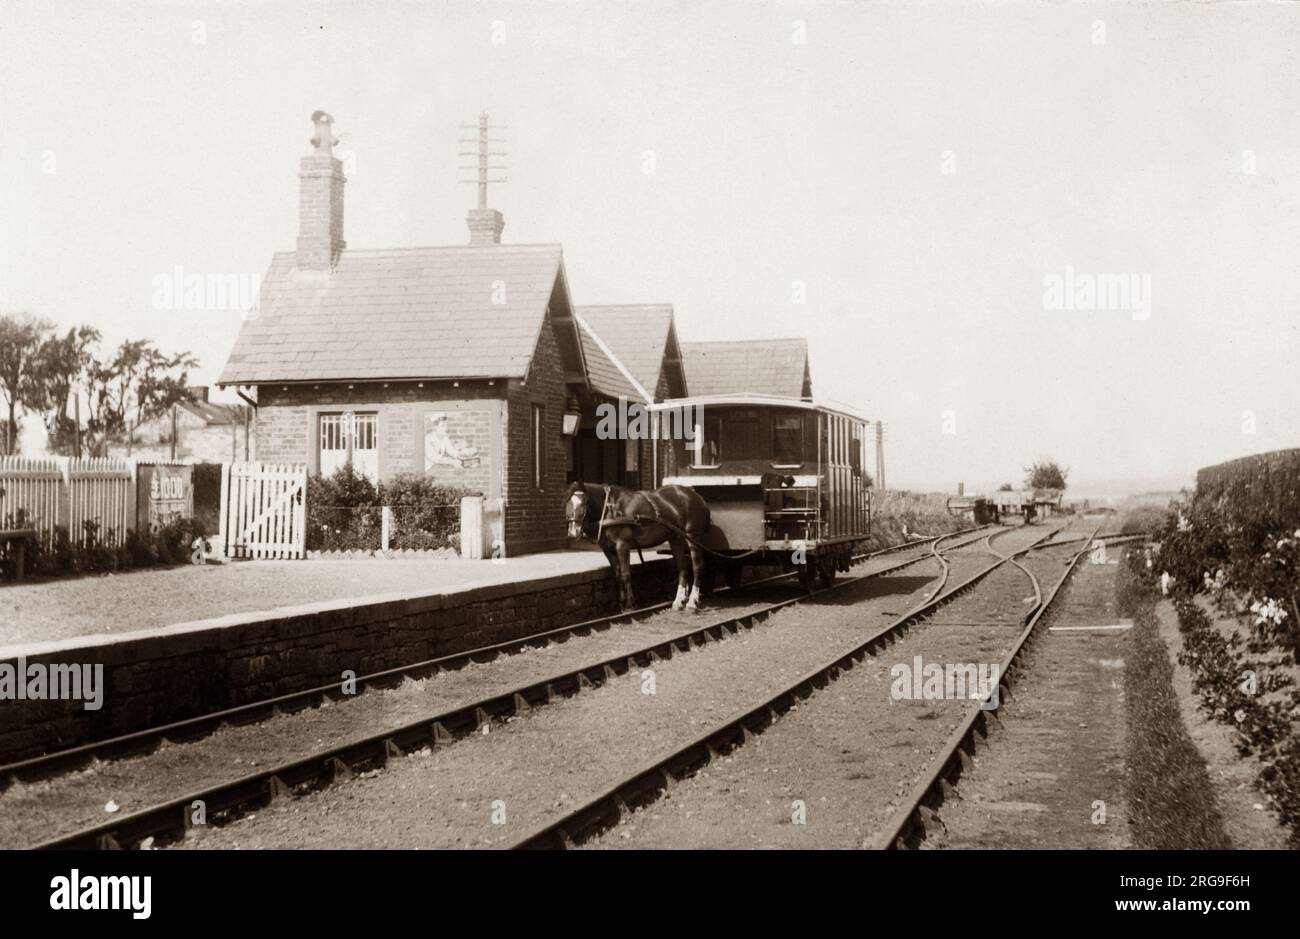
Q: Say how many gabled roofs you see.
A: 3